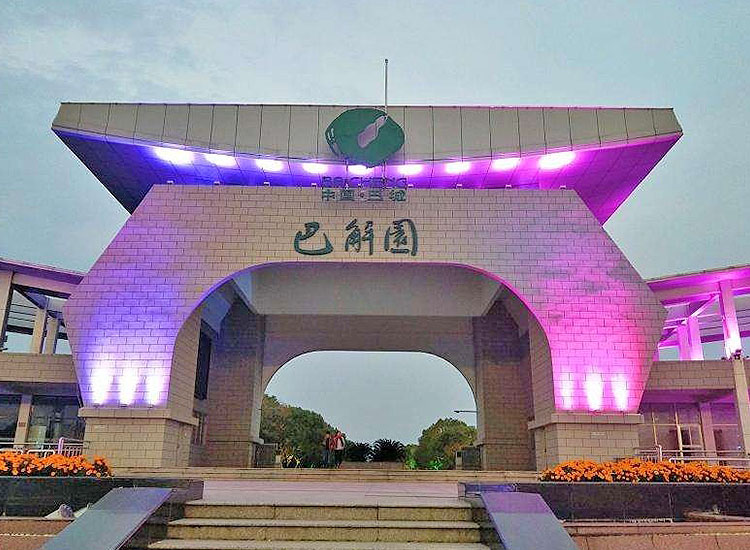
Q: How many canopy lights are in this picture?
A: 9